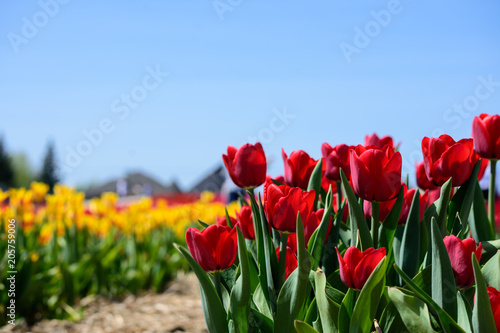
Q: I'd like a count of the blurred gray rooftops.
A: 2